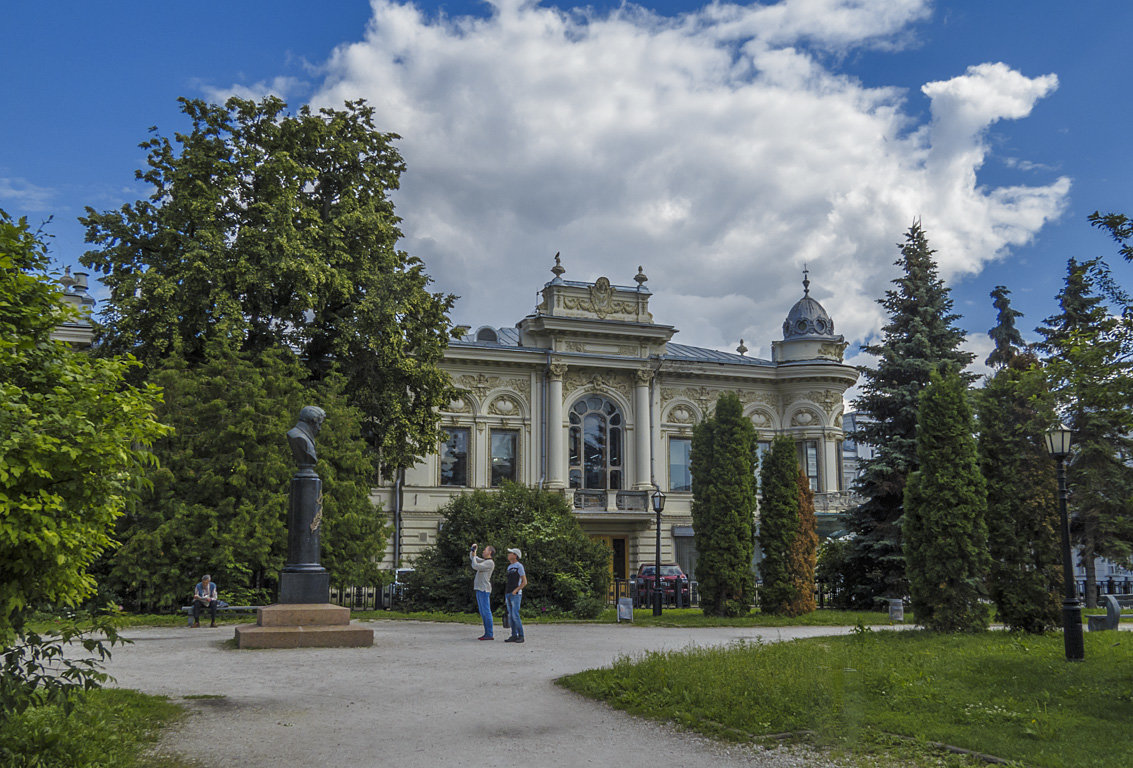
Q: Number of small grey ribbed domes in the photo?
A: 1